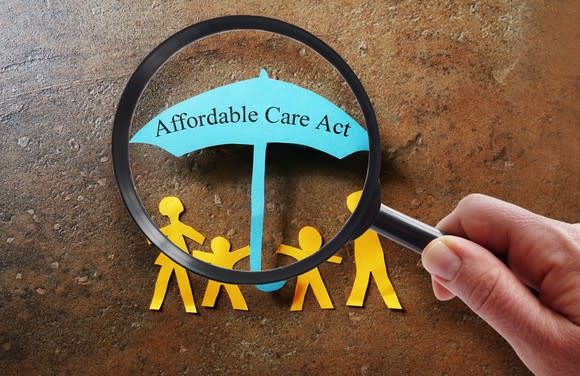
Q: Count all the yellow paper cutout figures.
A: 4